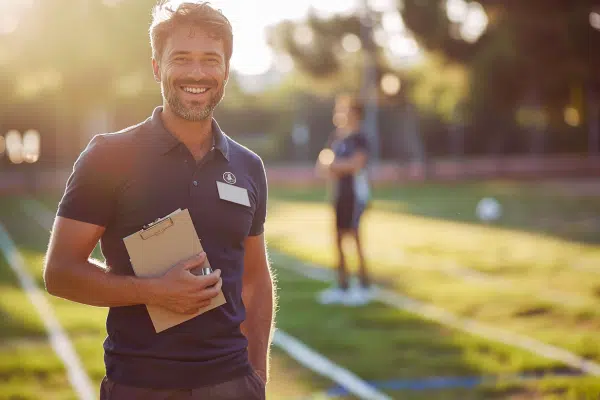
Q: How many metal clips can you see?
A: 1